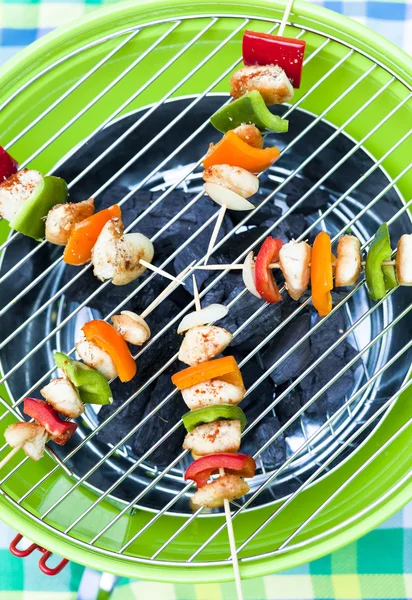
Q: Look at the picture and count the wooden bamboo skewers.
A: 5